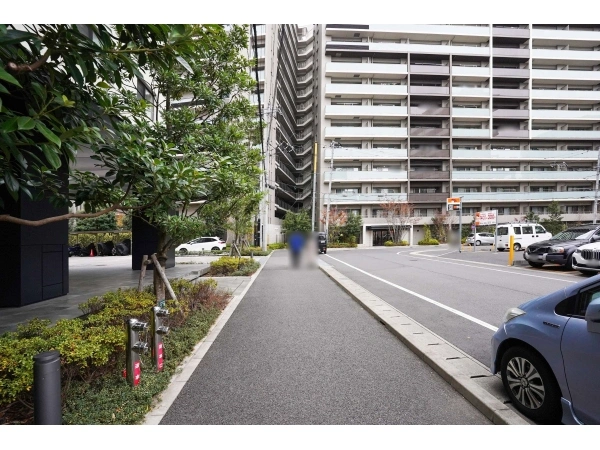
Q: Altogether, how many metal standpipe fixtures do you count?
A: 2